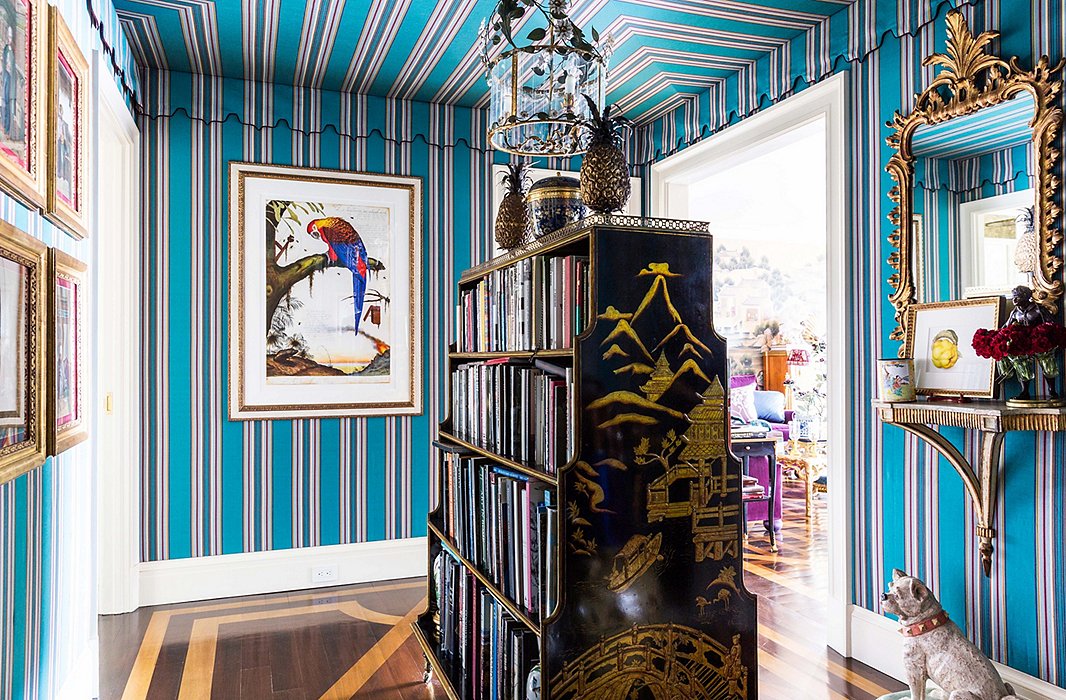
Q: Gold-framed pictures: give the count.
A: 6